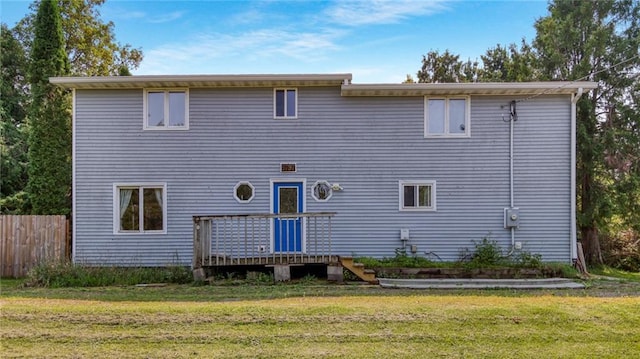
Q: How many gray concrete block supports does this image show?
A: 3